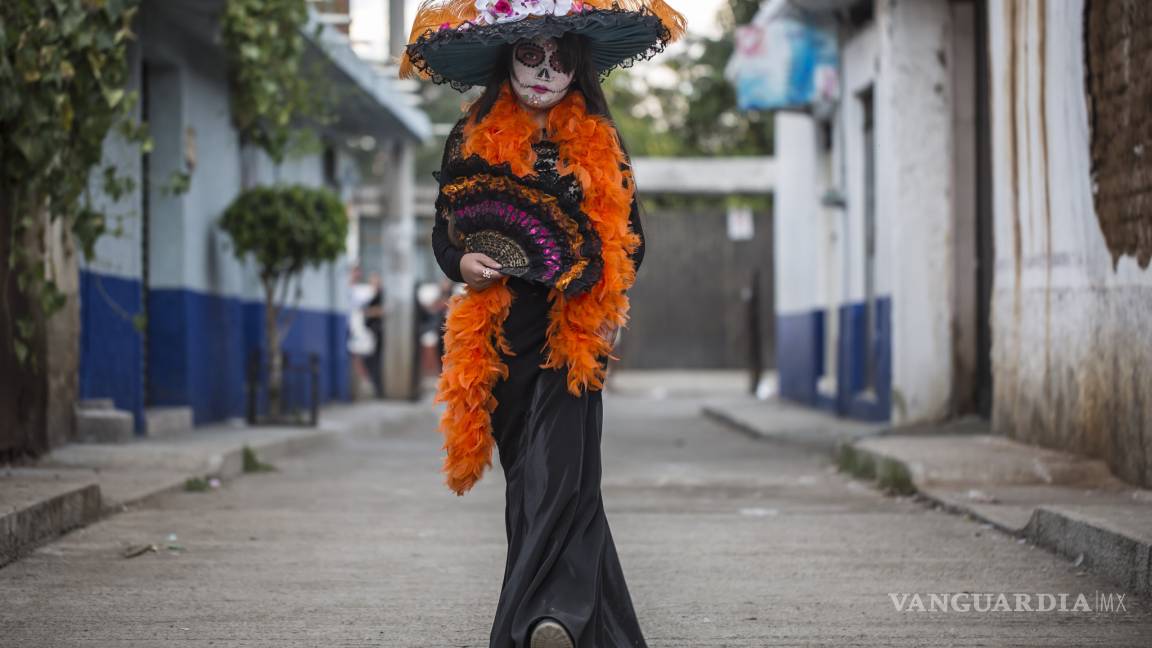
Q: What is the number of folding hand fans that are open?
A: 1